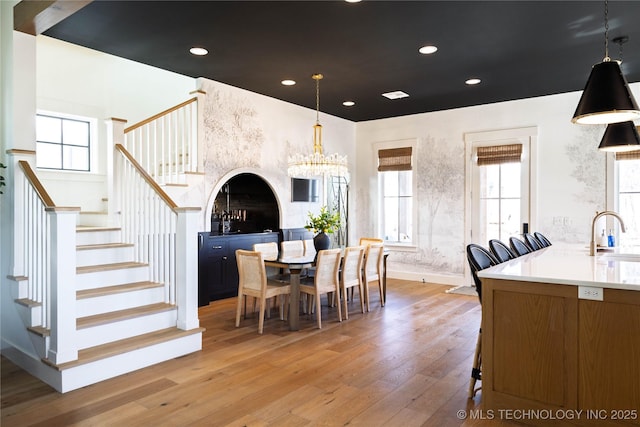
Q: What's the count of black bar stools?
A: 5